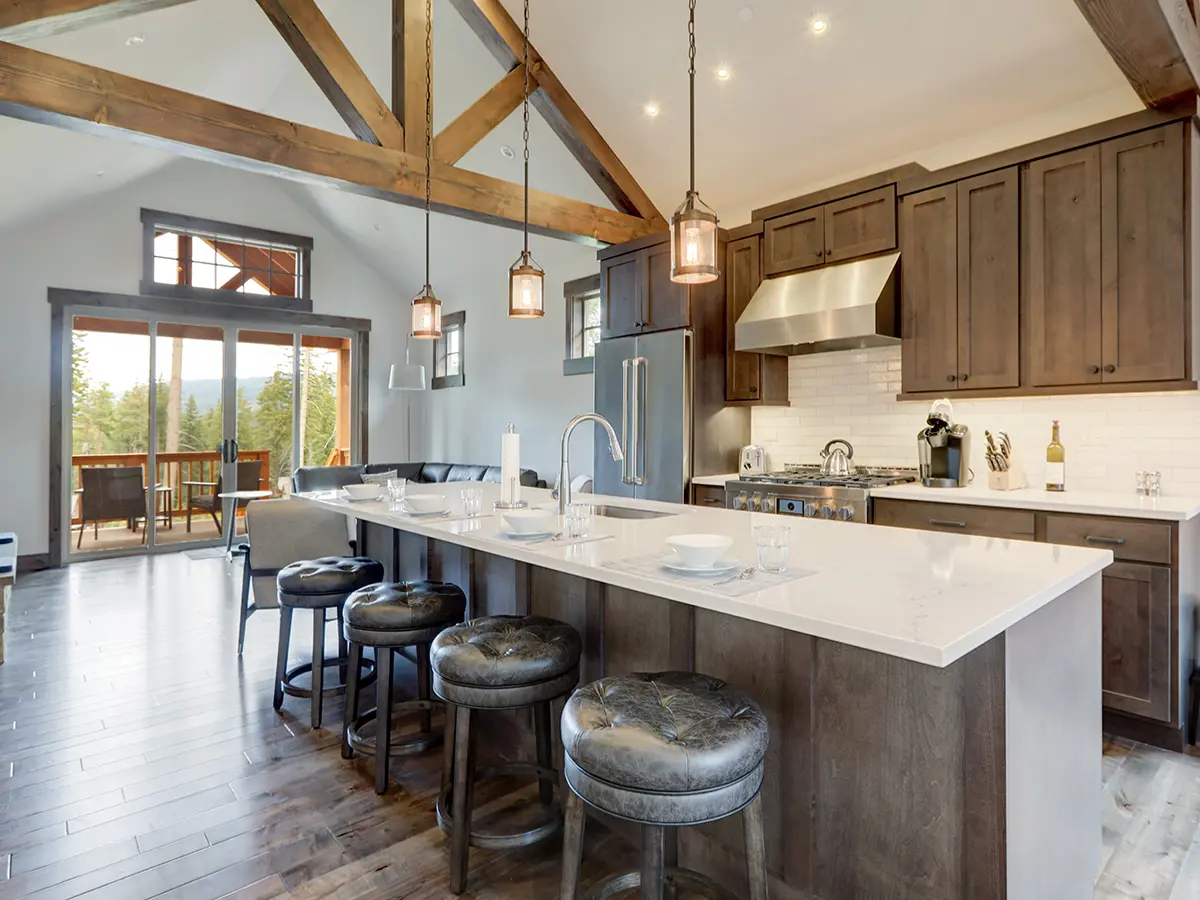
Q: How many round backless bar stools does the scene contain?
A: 4